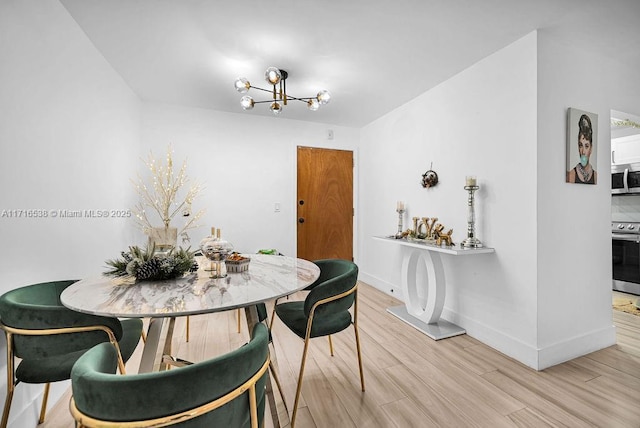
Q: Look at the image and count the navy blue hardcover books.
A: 0